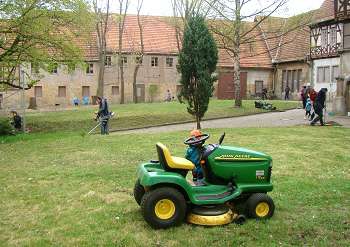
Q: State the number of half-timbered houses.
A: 1